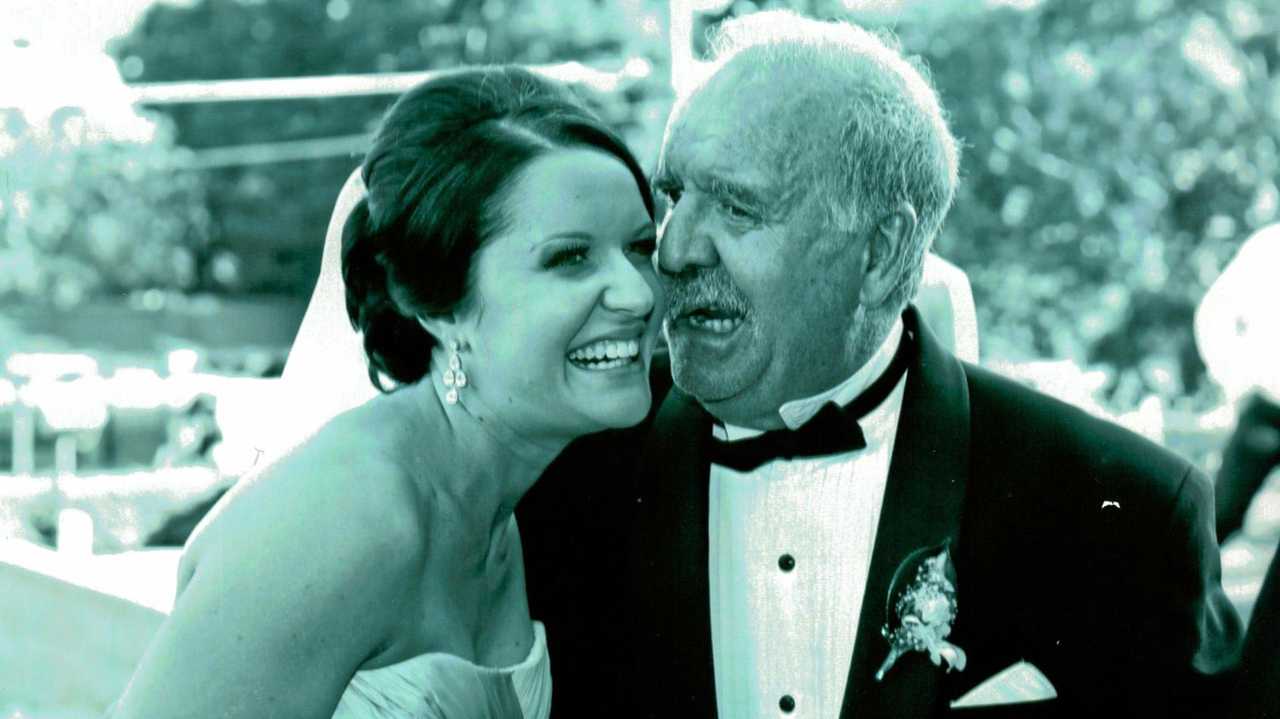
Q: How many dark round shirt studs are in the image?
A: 2